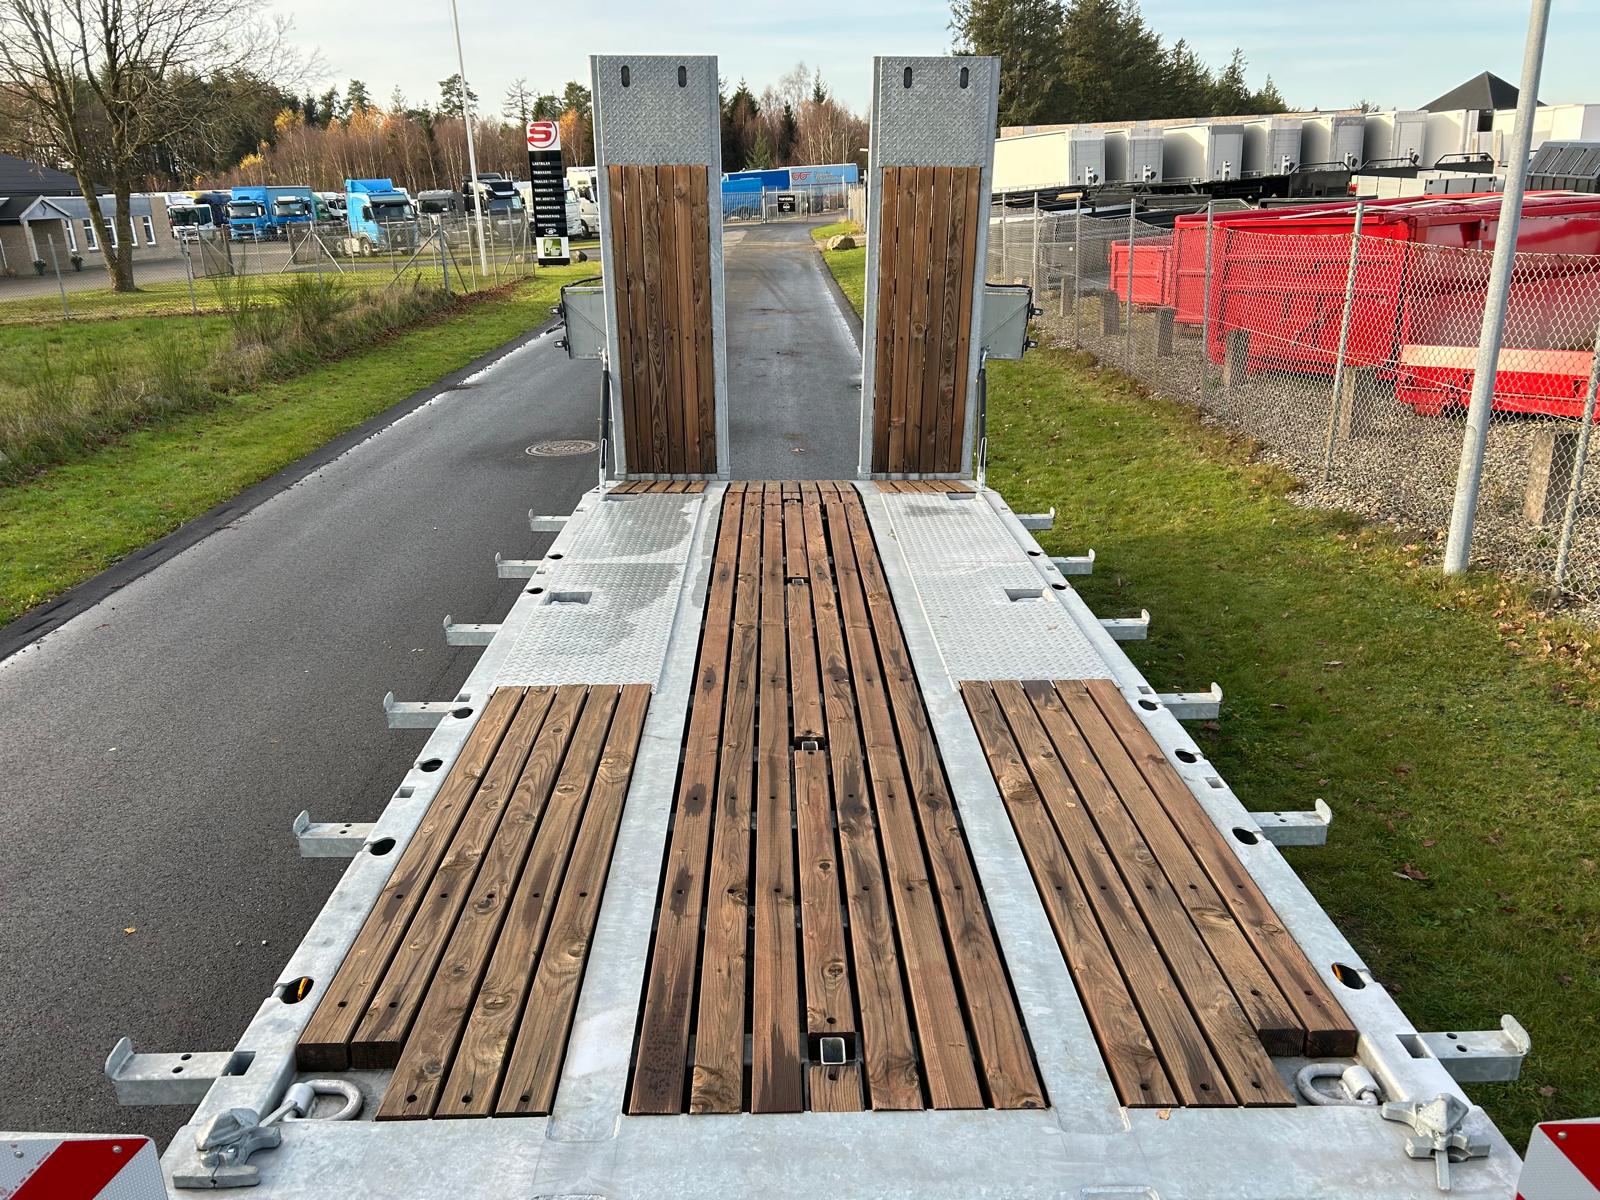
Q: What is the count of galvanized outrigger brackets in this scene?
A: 12